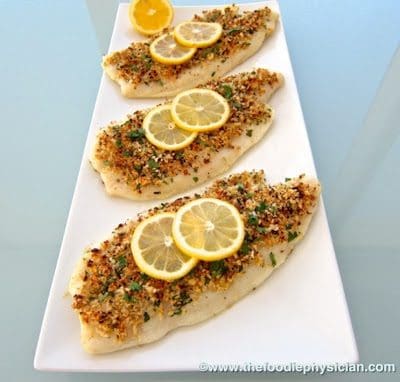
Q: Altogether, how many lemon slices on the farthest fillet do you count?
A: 2